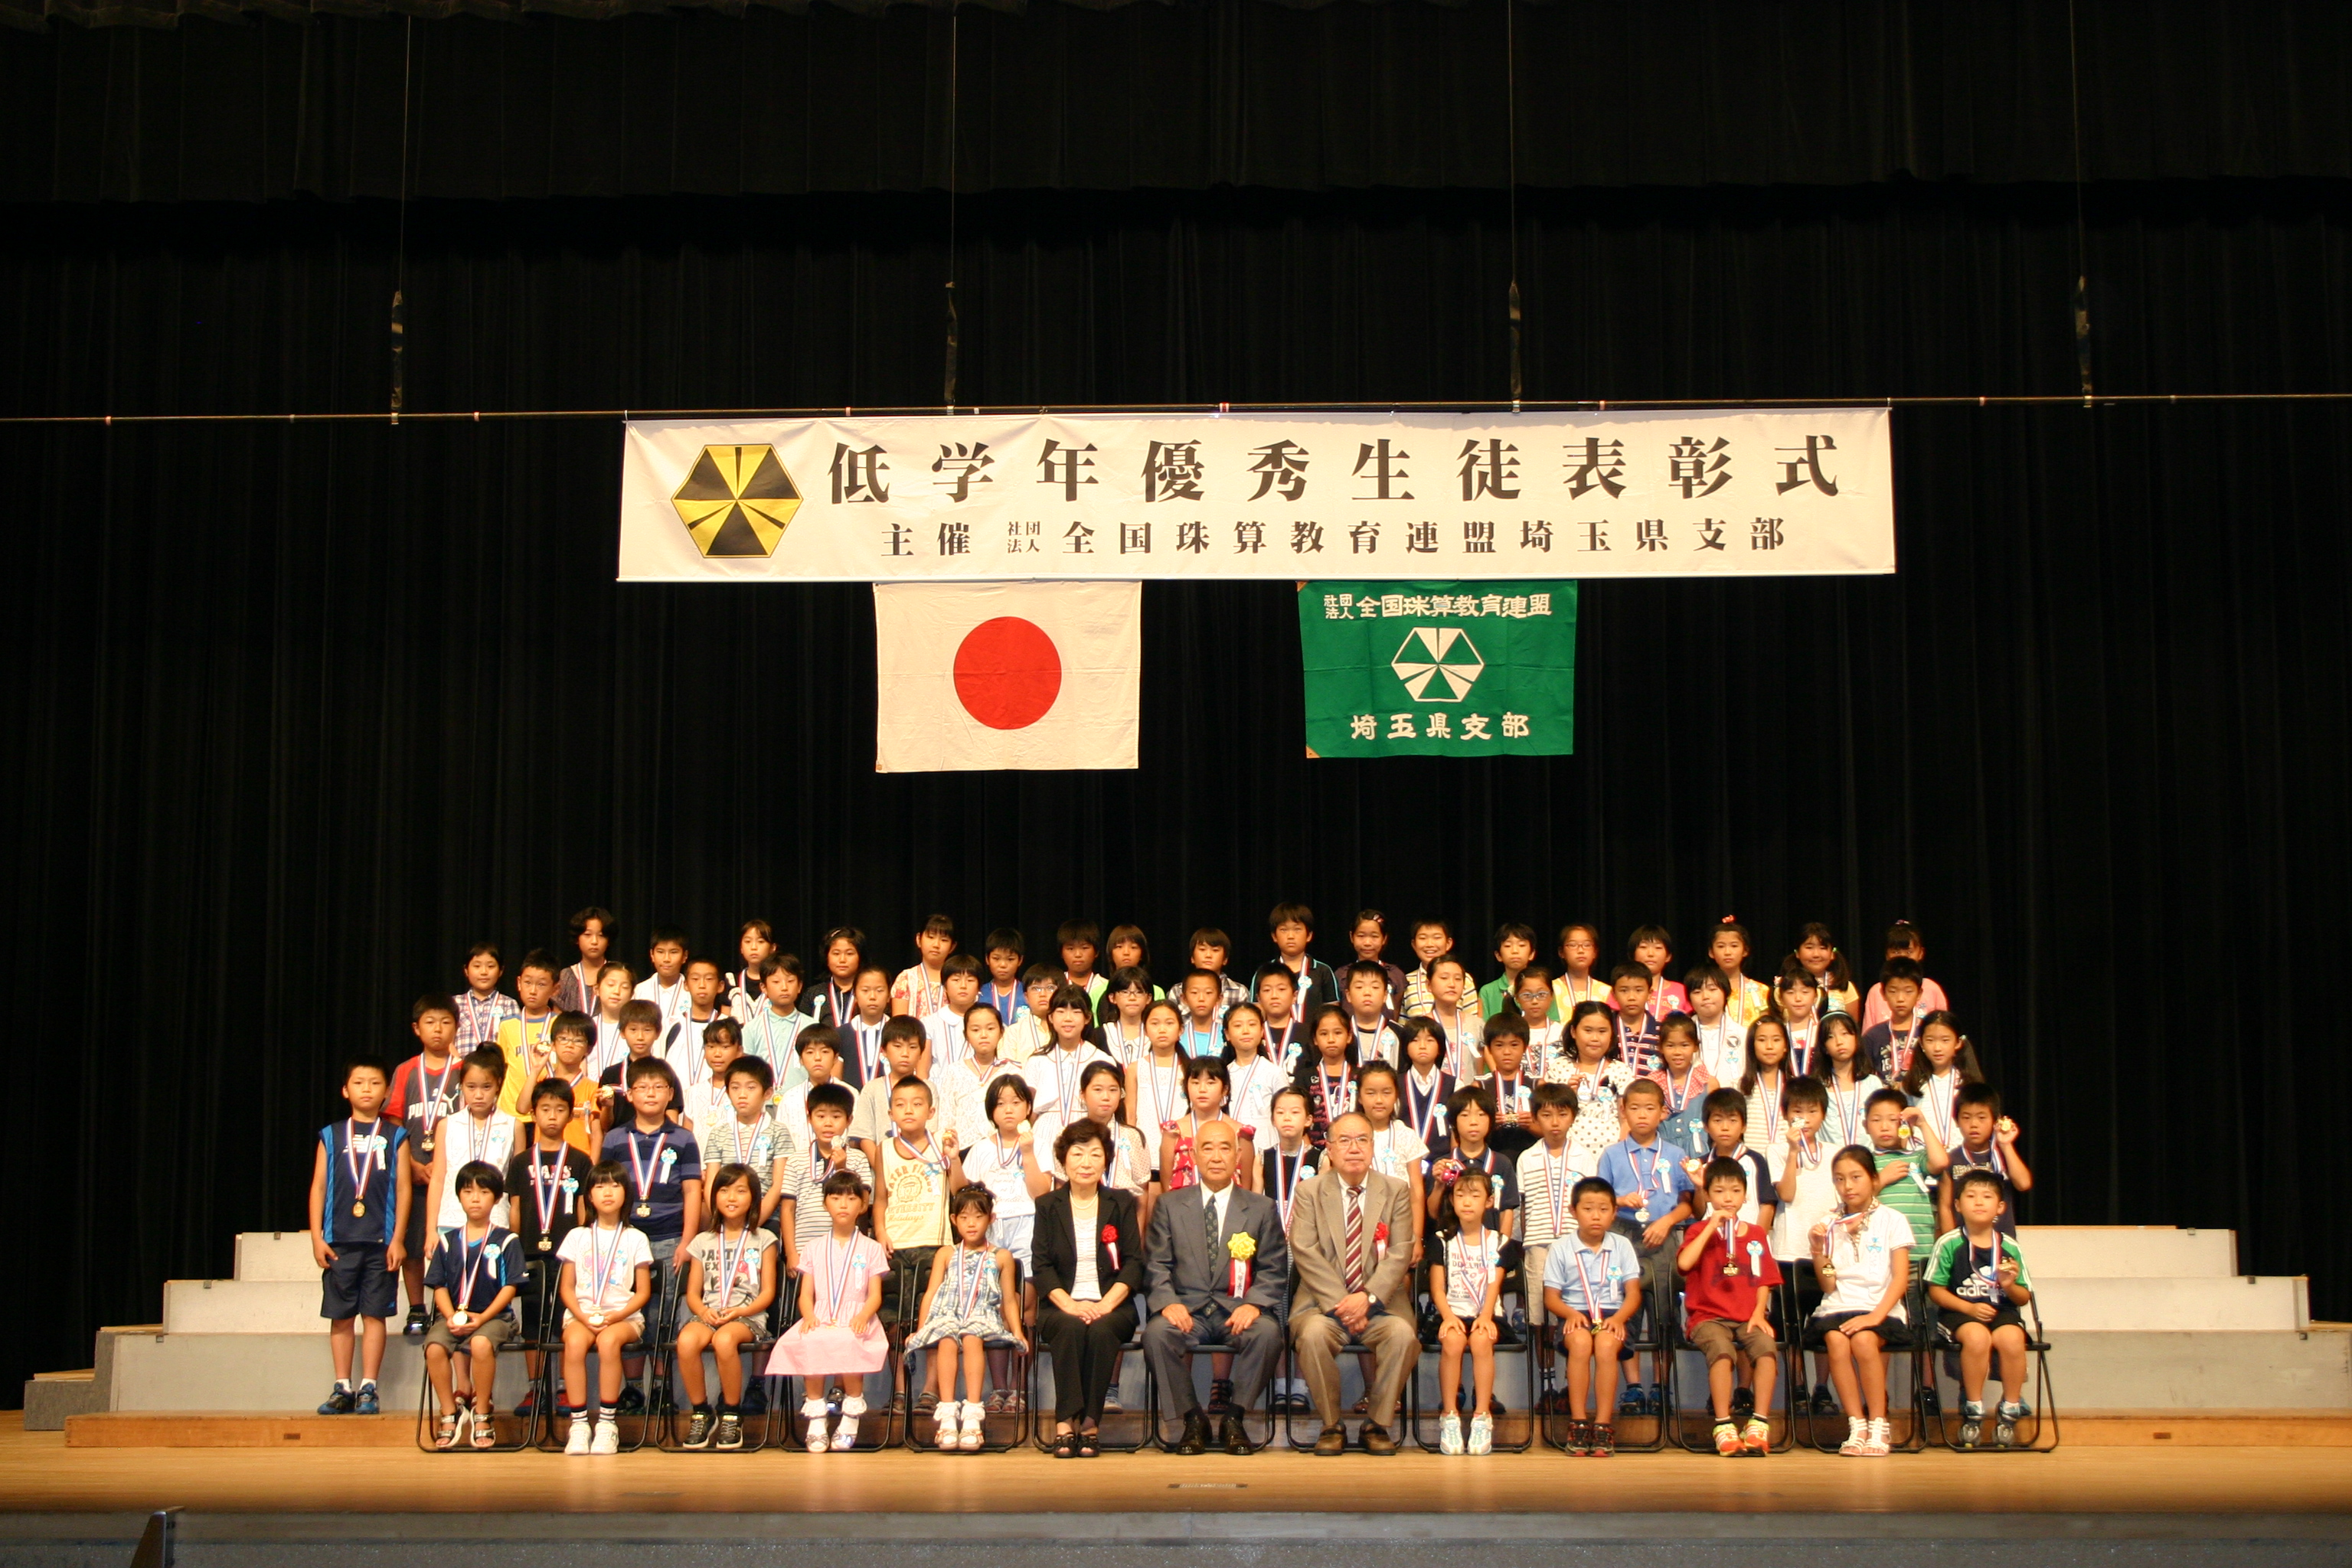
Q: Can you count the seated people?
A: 13